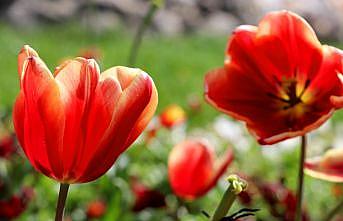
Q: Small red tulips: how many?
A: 1